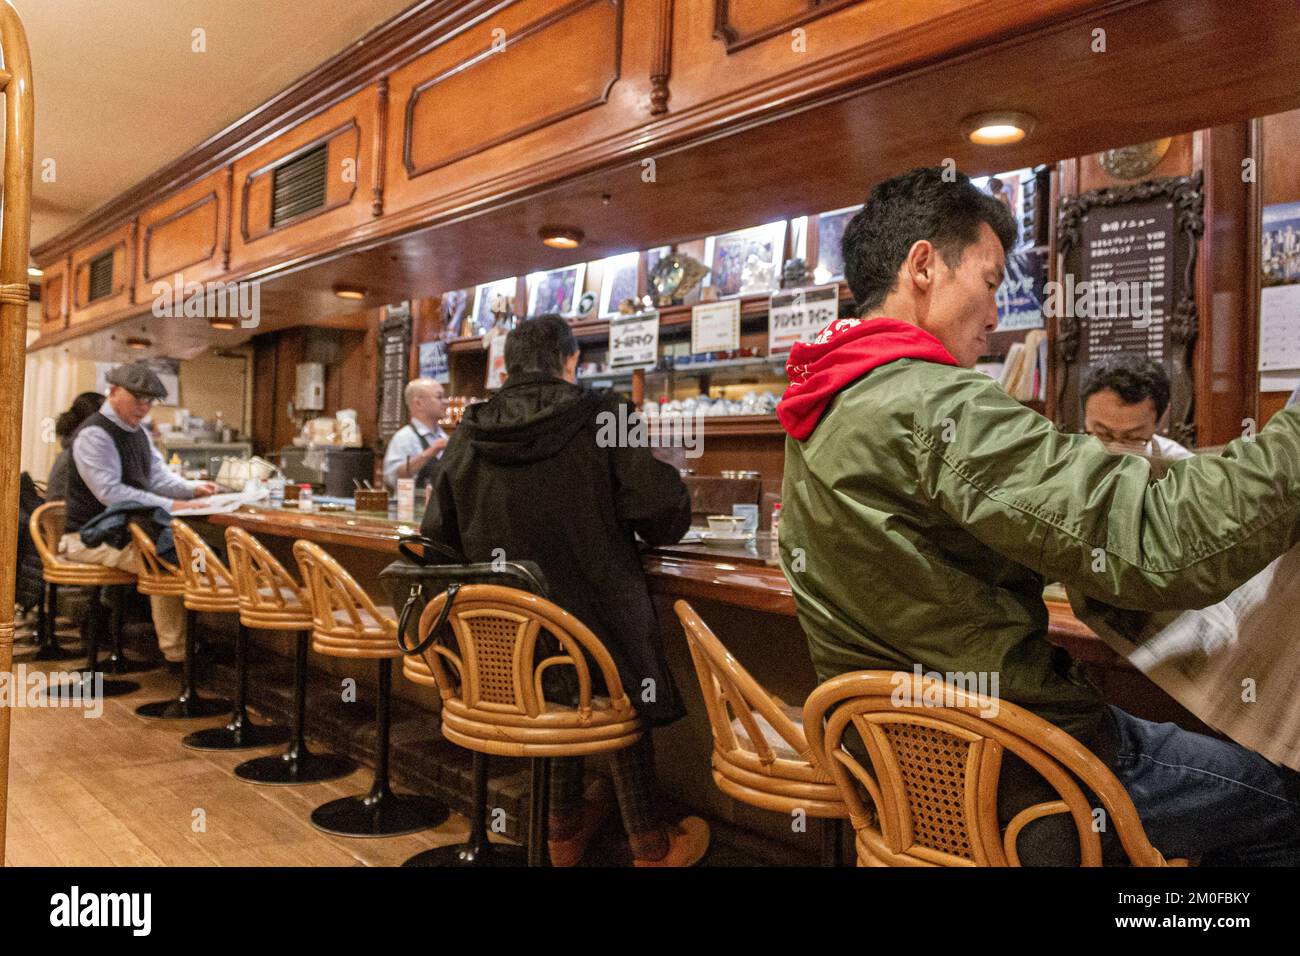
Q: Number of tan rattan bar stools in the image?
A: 9